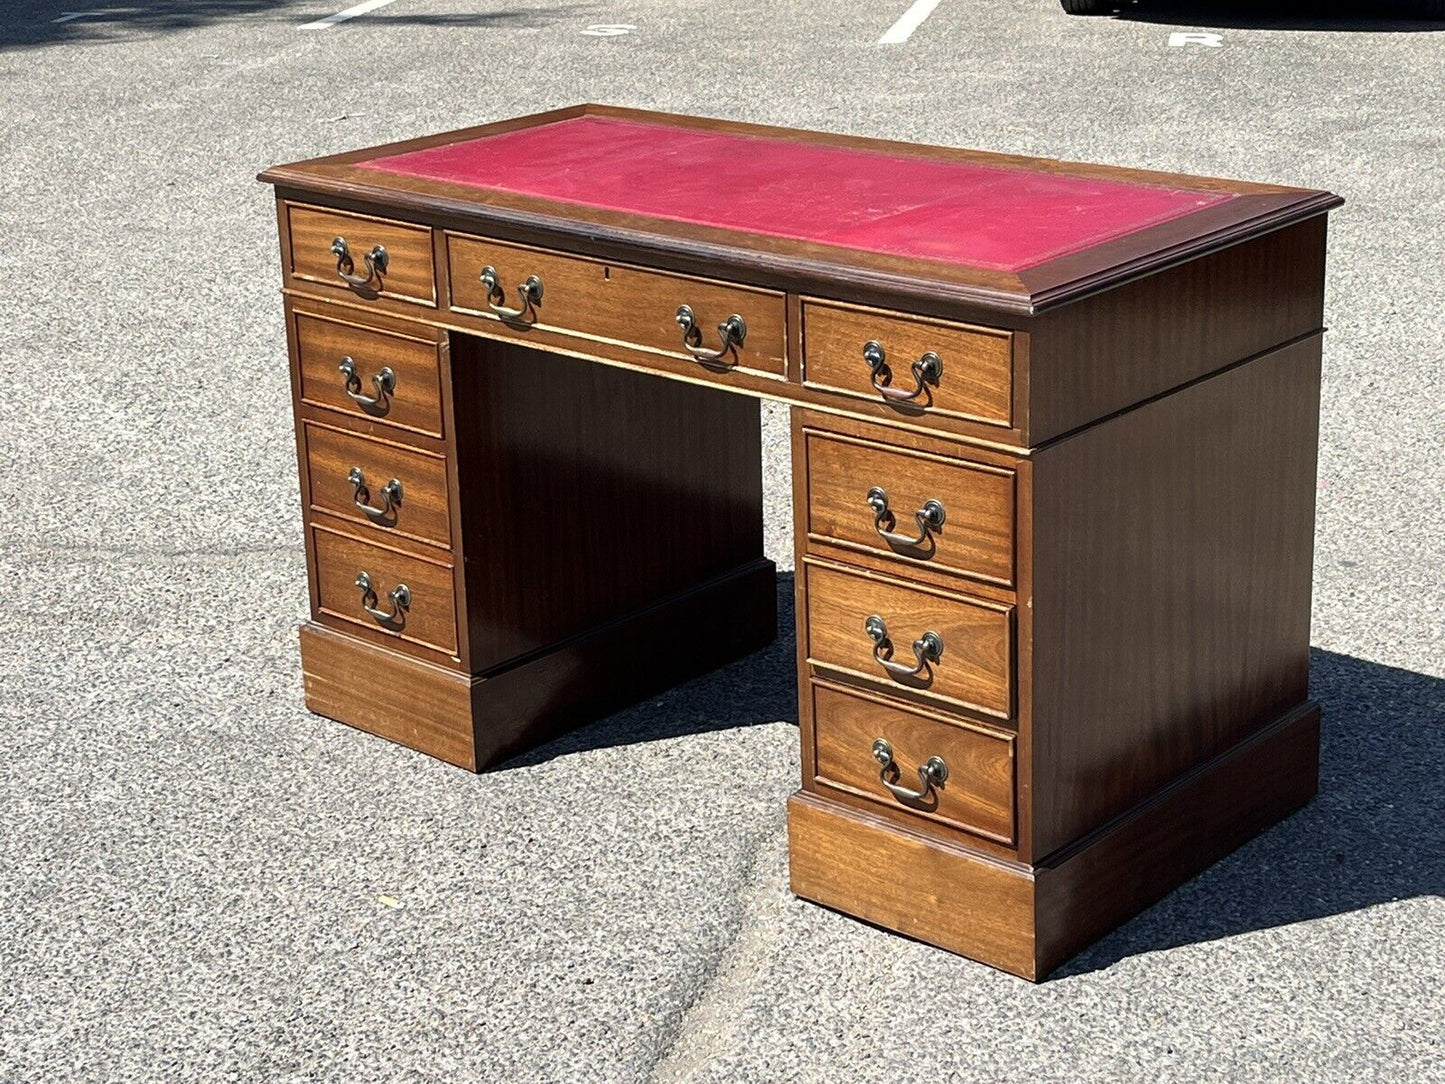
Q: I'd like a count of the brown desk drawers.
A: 9